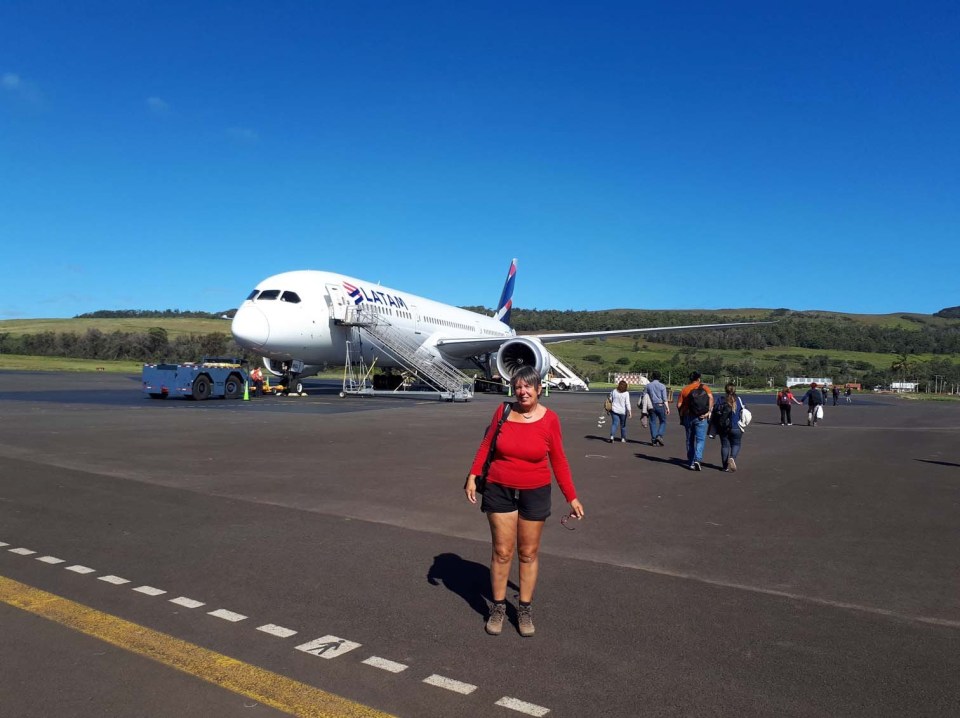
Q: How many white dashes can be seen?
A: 12